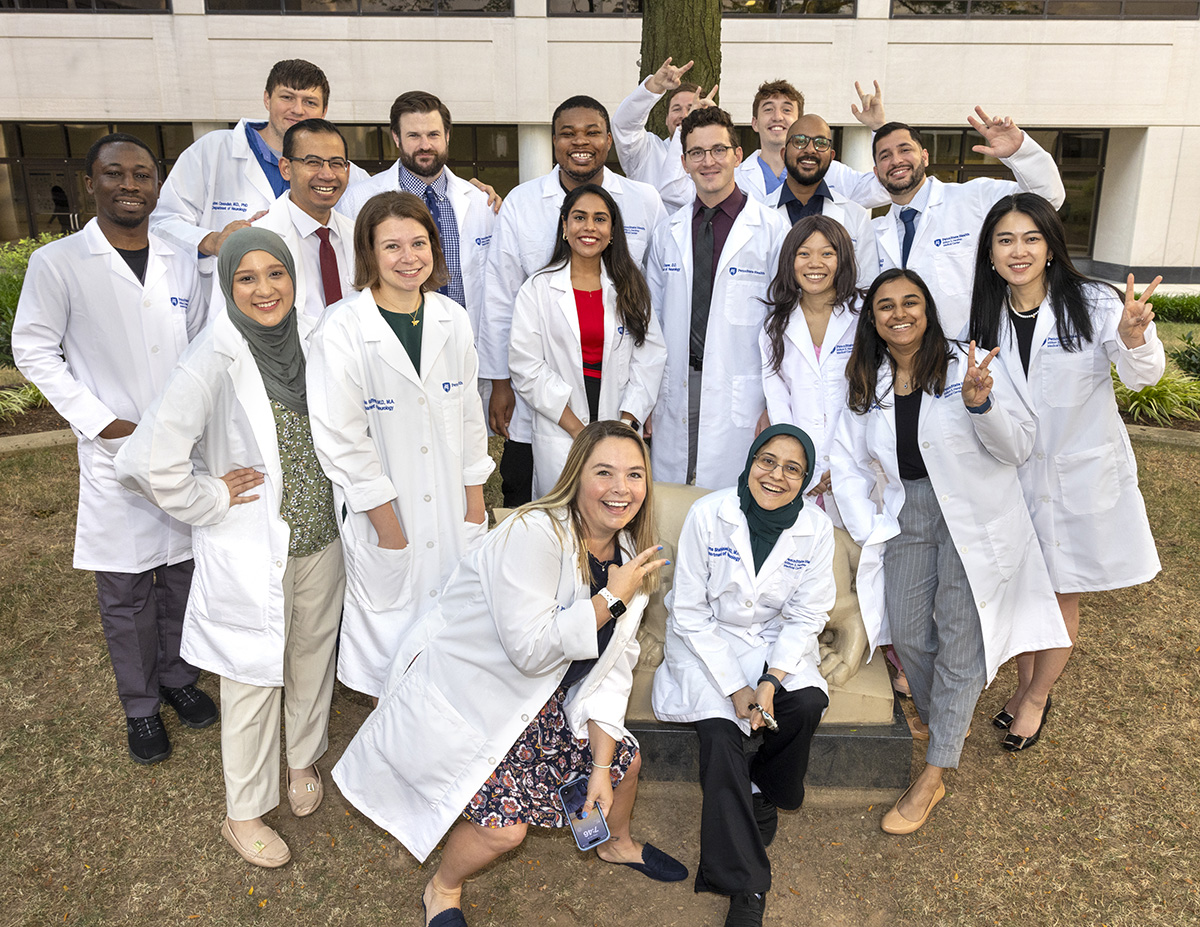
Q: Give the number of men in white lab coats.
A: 10